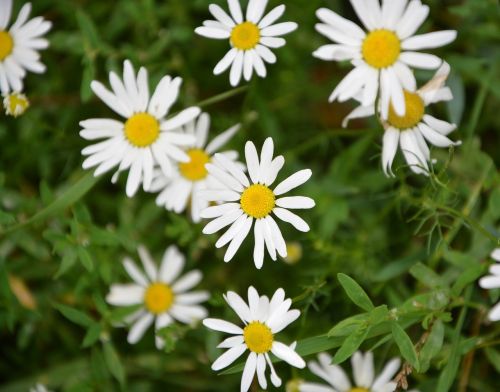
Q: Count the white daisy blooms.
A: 11